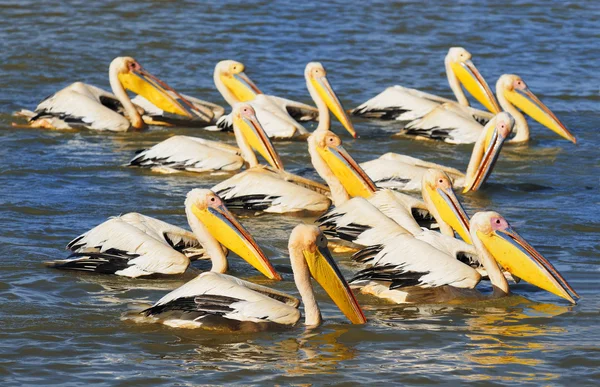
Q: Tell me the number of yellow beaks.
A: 12